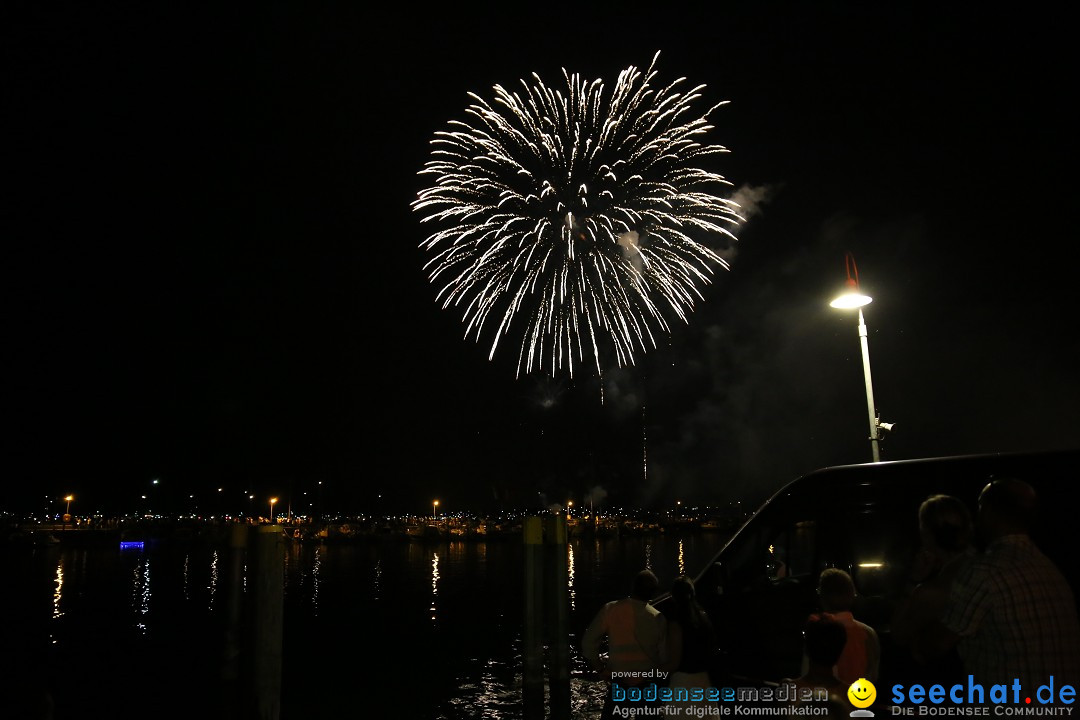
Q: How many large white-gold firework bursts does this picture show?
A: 1